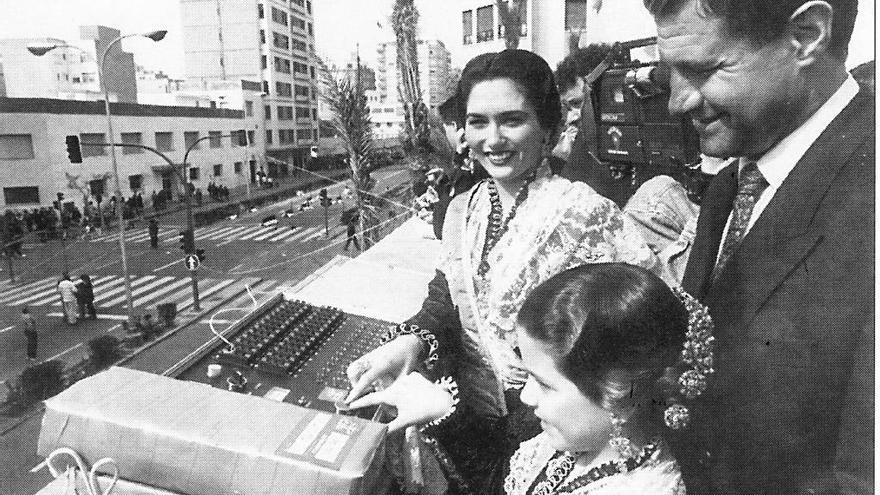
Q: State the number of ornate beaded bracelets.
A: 2